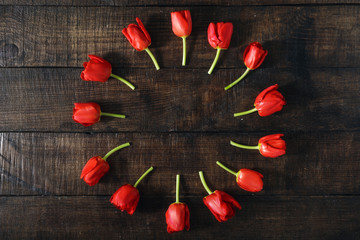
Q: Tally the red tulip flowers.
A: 13